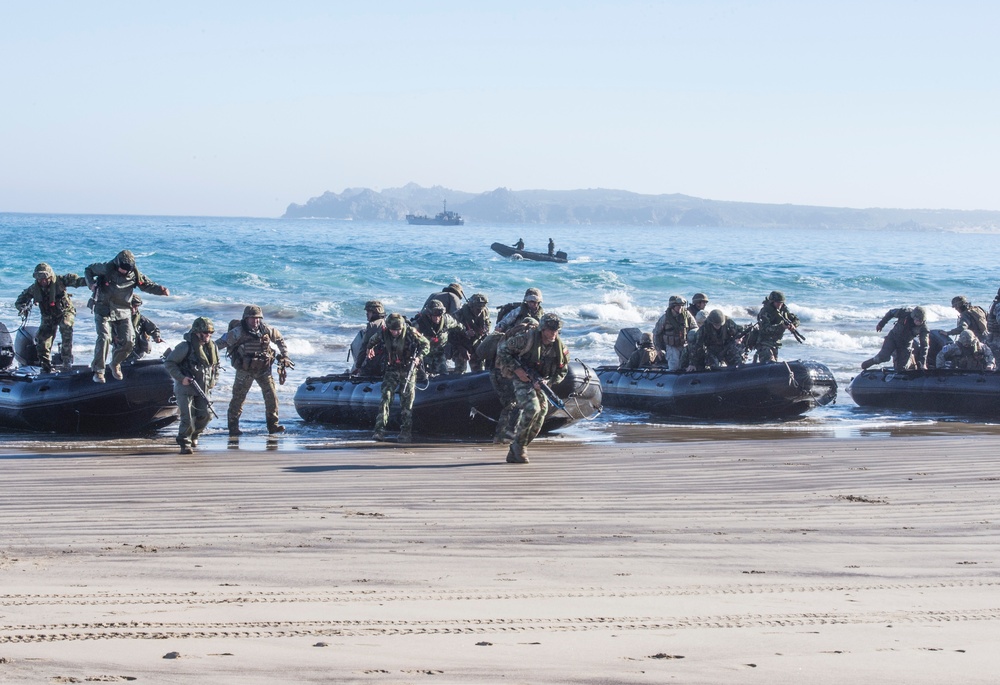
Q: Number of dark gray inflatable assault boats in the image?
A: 5